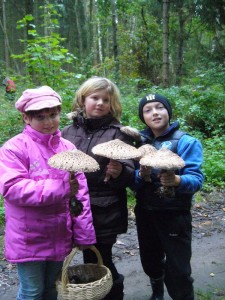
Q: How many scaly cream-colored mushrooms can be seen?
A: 4